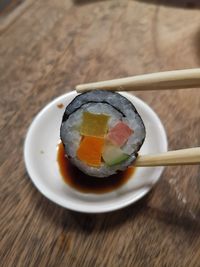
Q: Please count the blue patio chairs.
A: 0